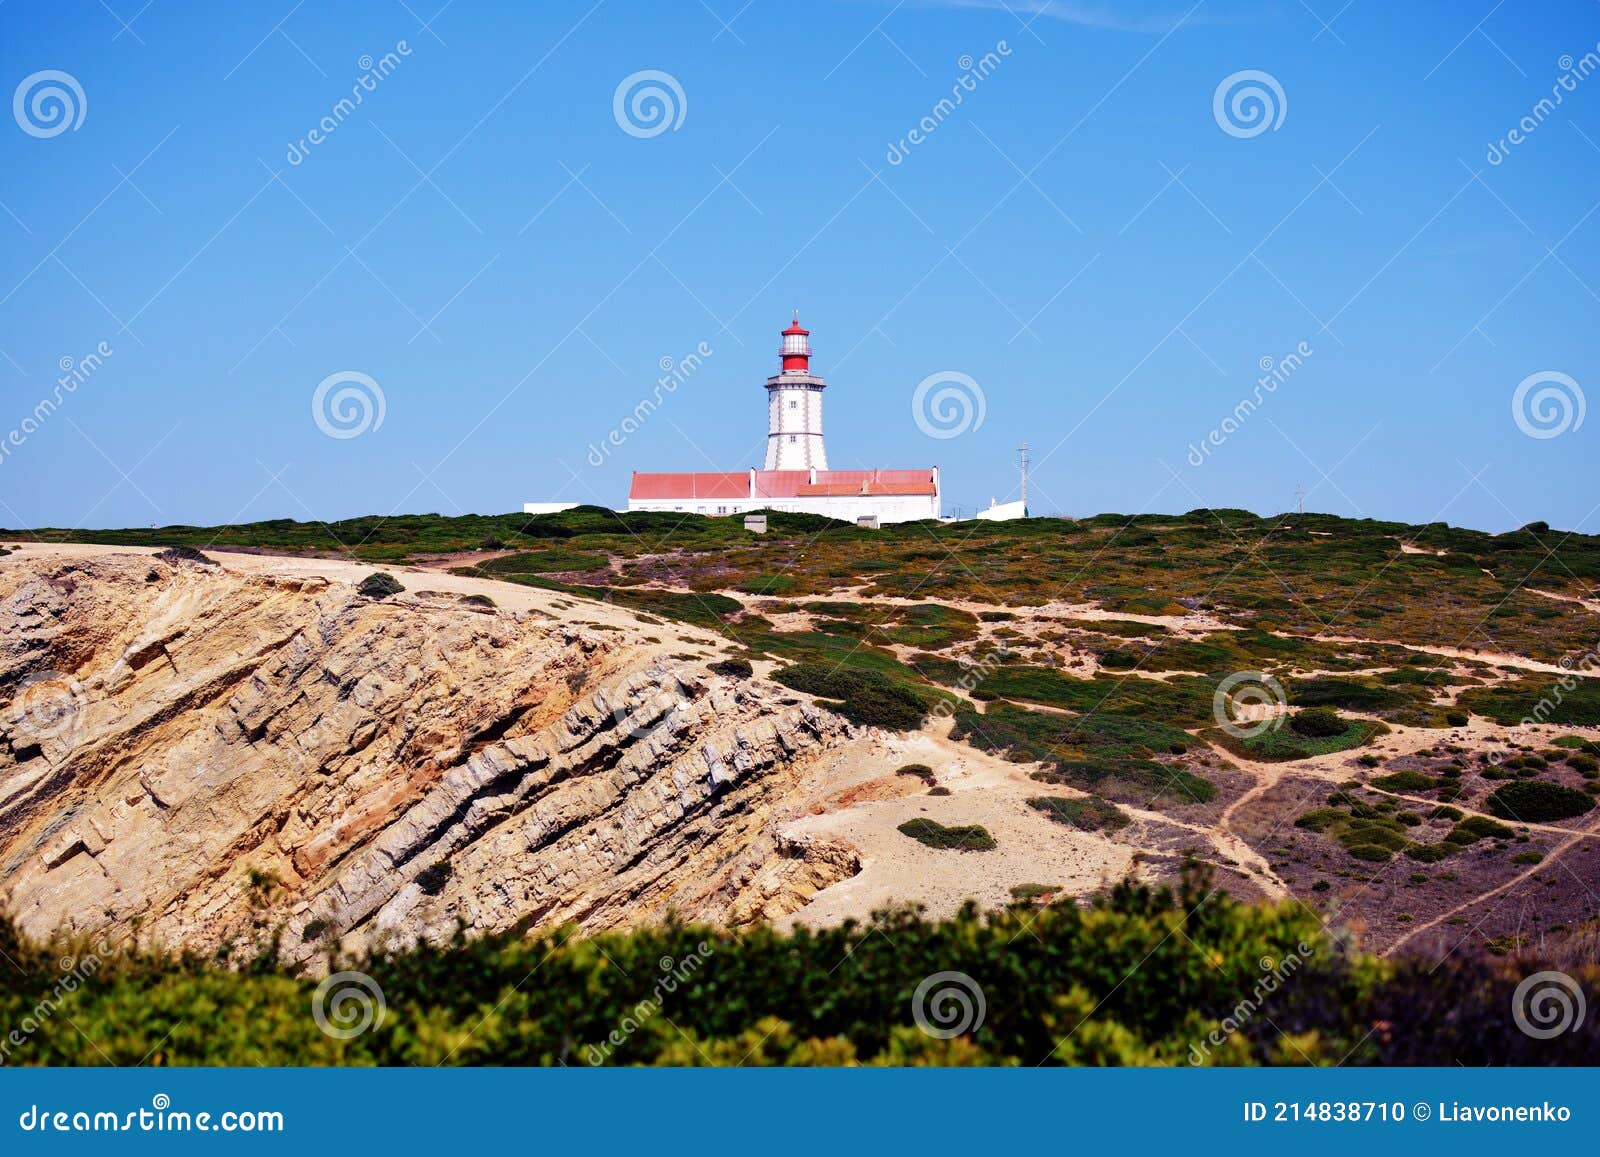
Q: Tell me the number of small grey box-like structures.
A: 2